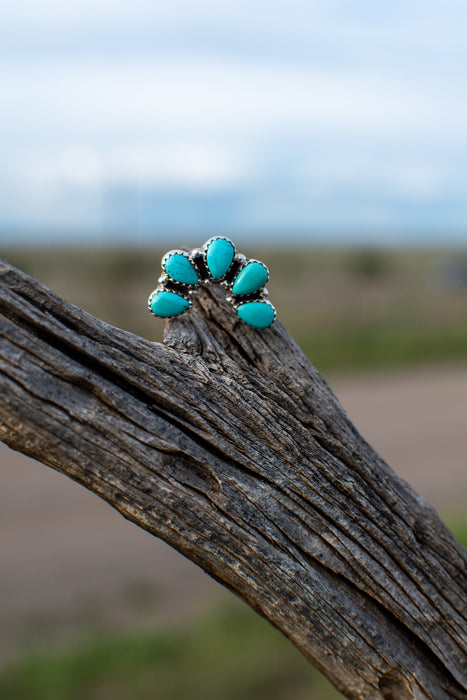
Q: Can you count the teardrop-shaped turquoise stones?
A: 5